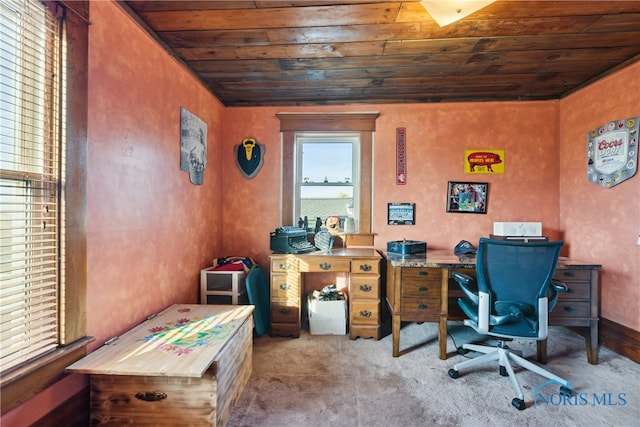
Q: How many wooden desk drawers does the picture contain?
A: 13